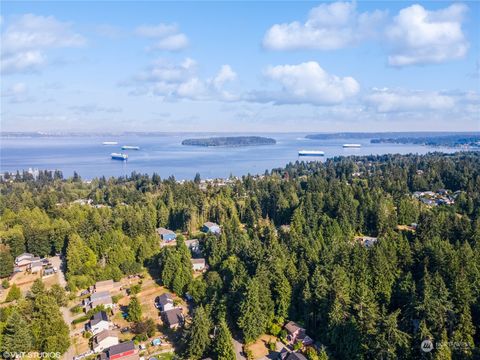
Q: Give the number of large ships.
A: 5